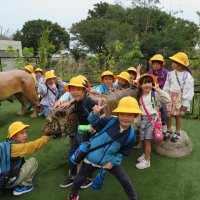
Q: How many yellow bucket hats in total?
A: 13